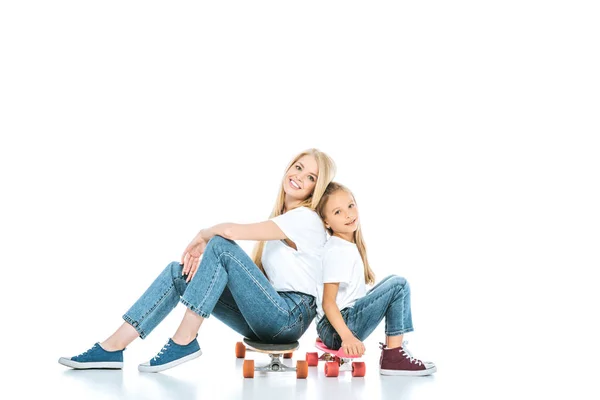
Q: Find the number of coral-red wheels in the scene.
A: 3